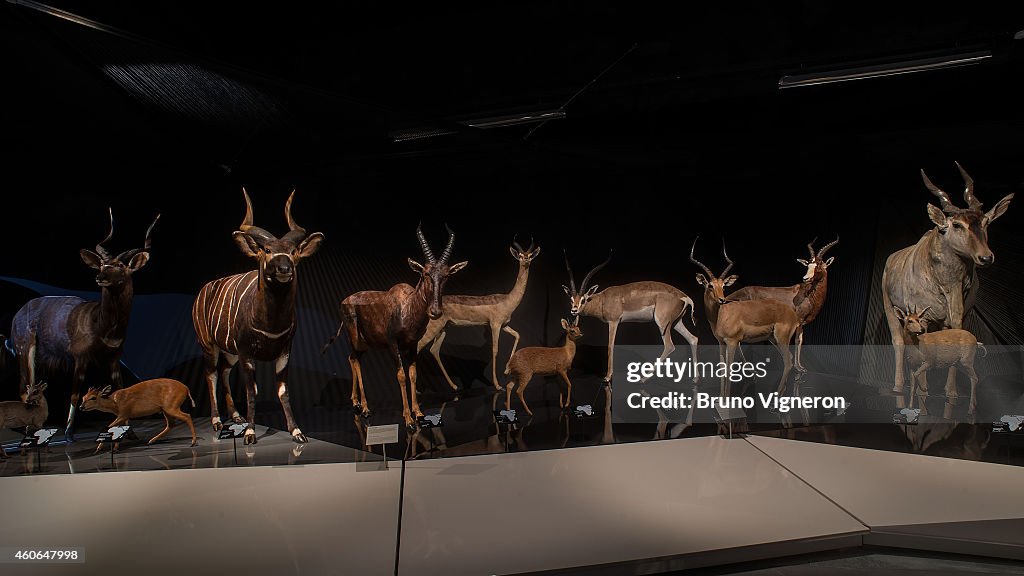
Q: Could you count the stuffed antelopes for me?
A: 12